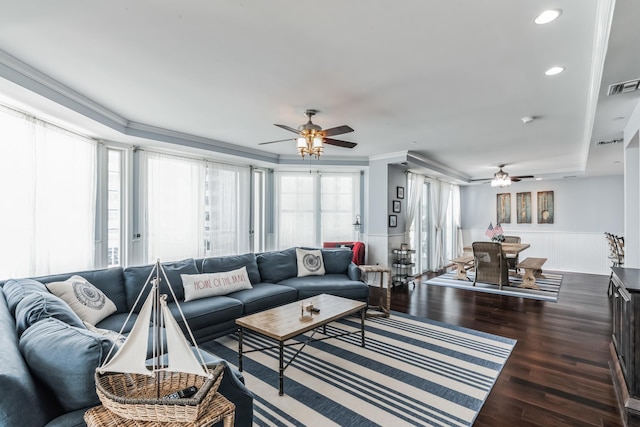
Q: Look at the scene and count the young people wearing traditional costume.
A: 0